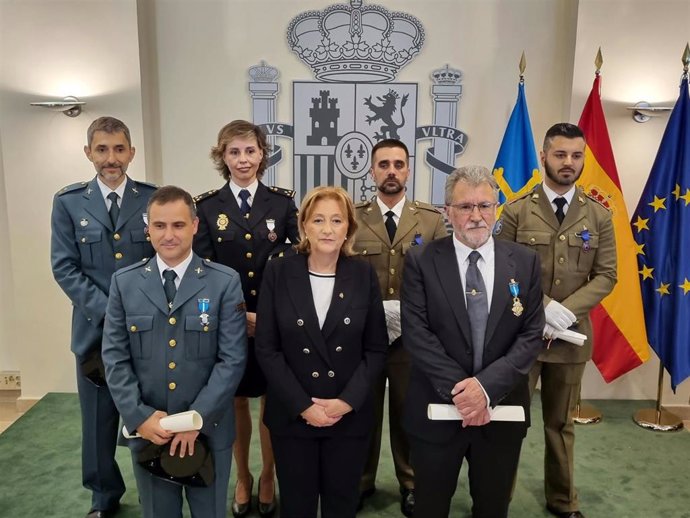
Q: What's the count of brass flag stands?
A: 2